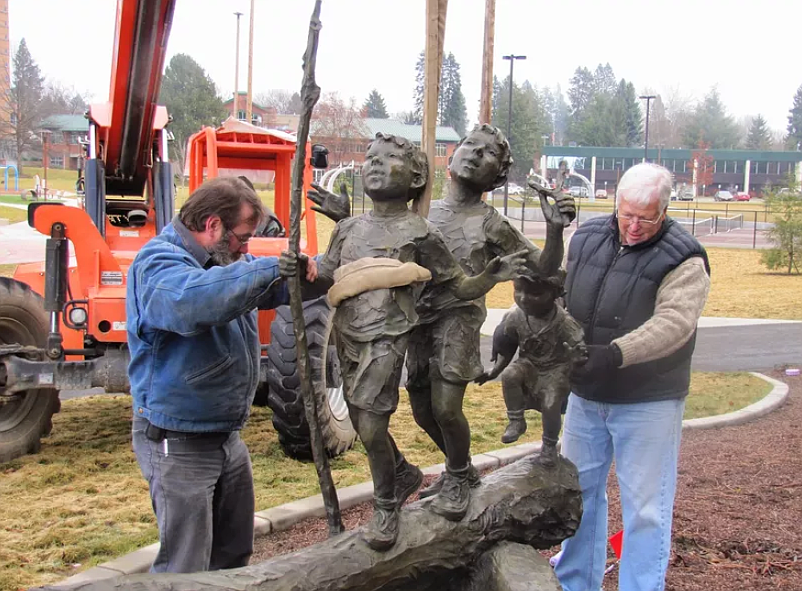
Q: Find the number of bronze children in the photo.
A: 3